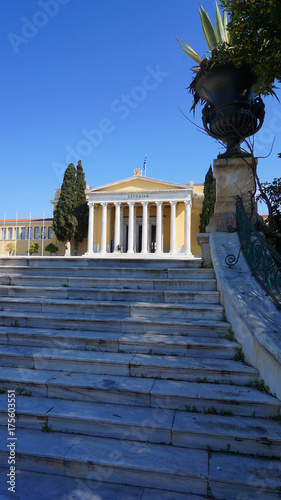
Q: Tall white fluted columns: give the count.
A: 8